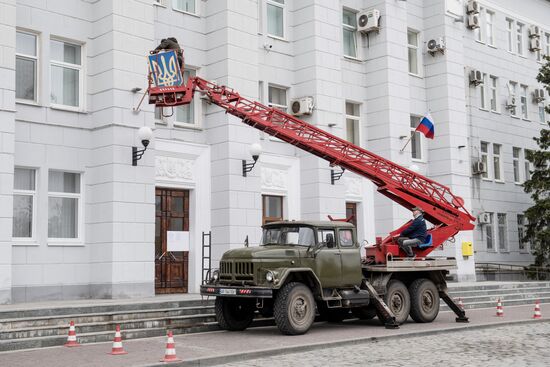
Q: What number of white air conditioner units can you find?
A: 12